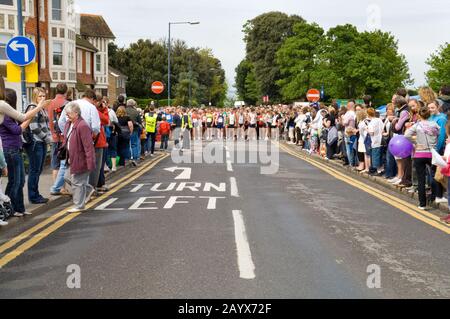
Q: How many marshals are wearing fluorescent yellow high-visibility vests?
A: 2